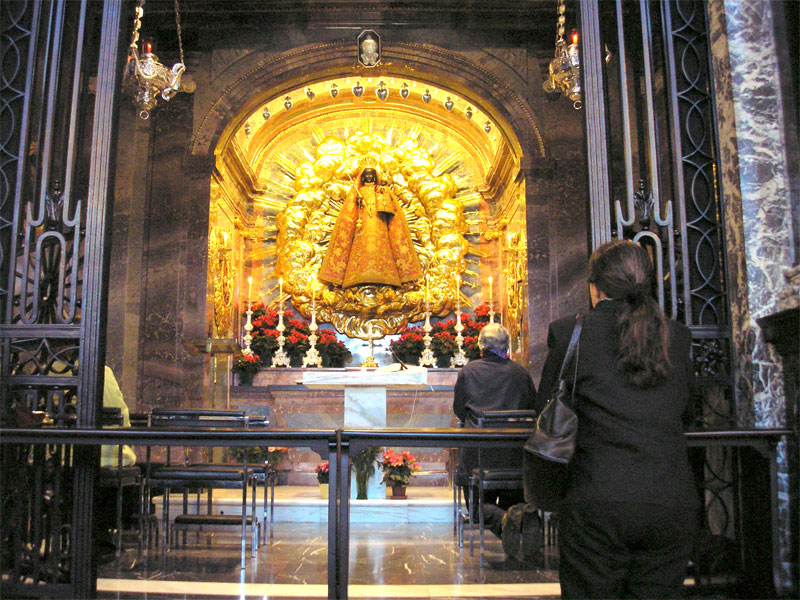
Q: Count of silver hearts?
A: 12